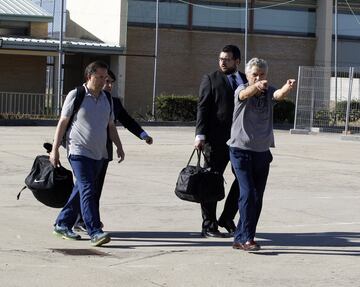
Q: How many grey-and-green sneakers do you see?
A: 2